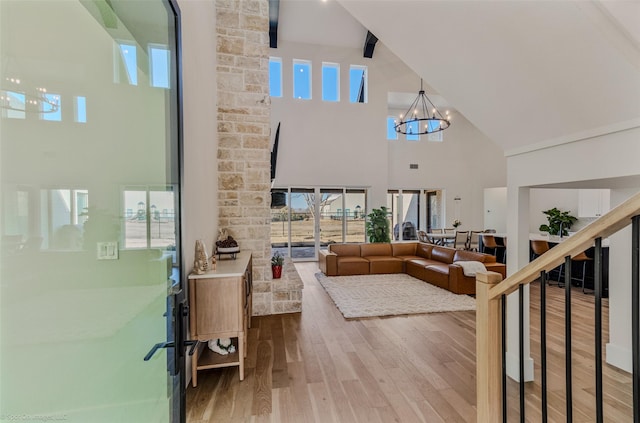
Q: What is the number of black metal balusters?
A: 6